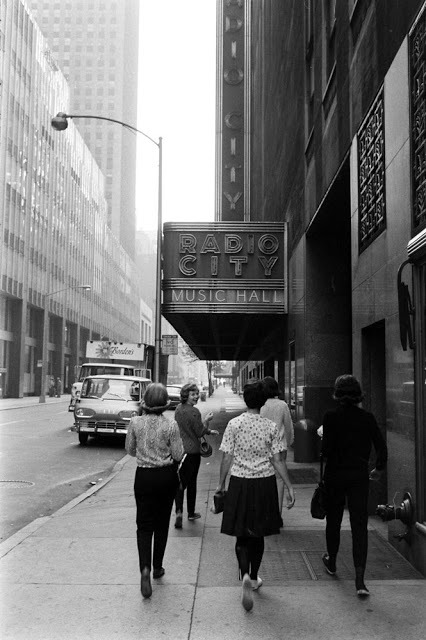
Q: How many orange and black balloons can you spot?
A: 0